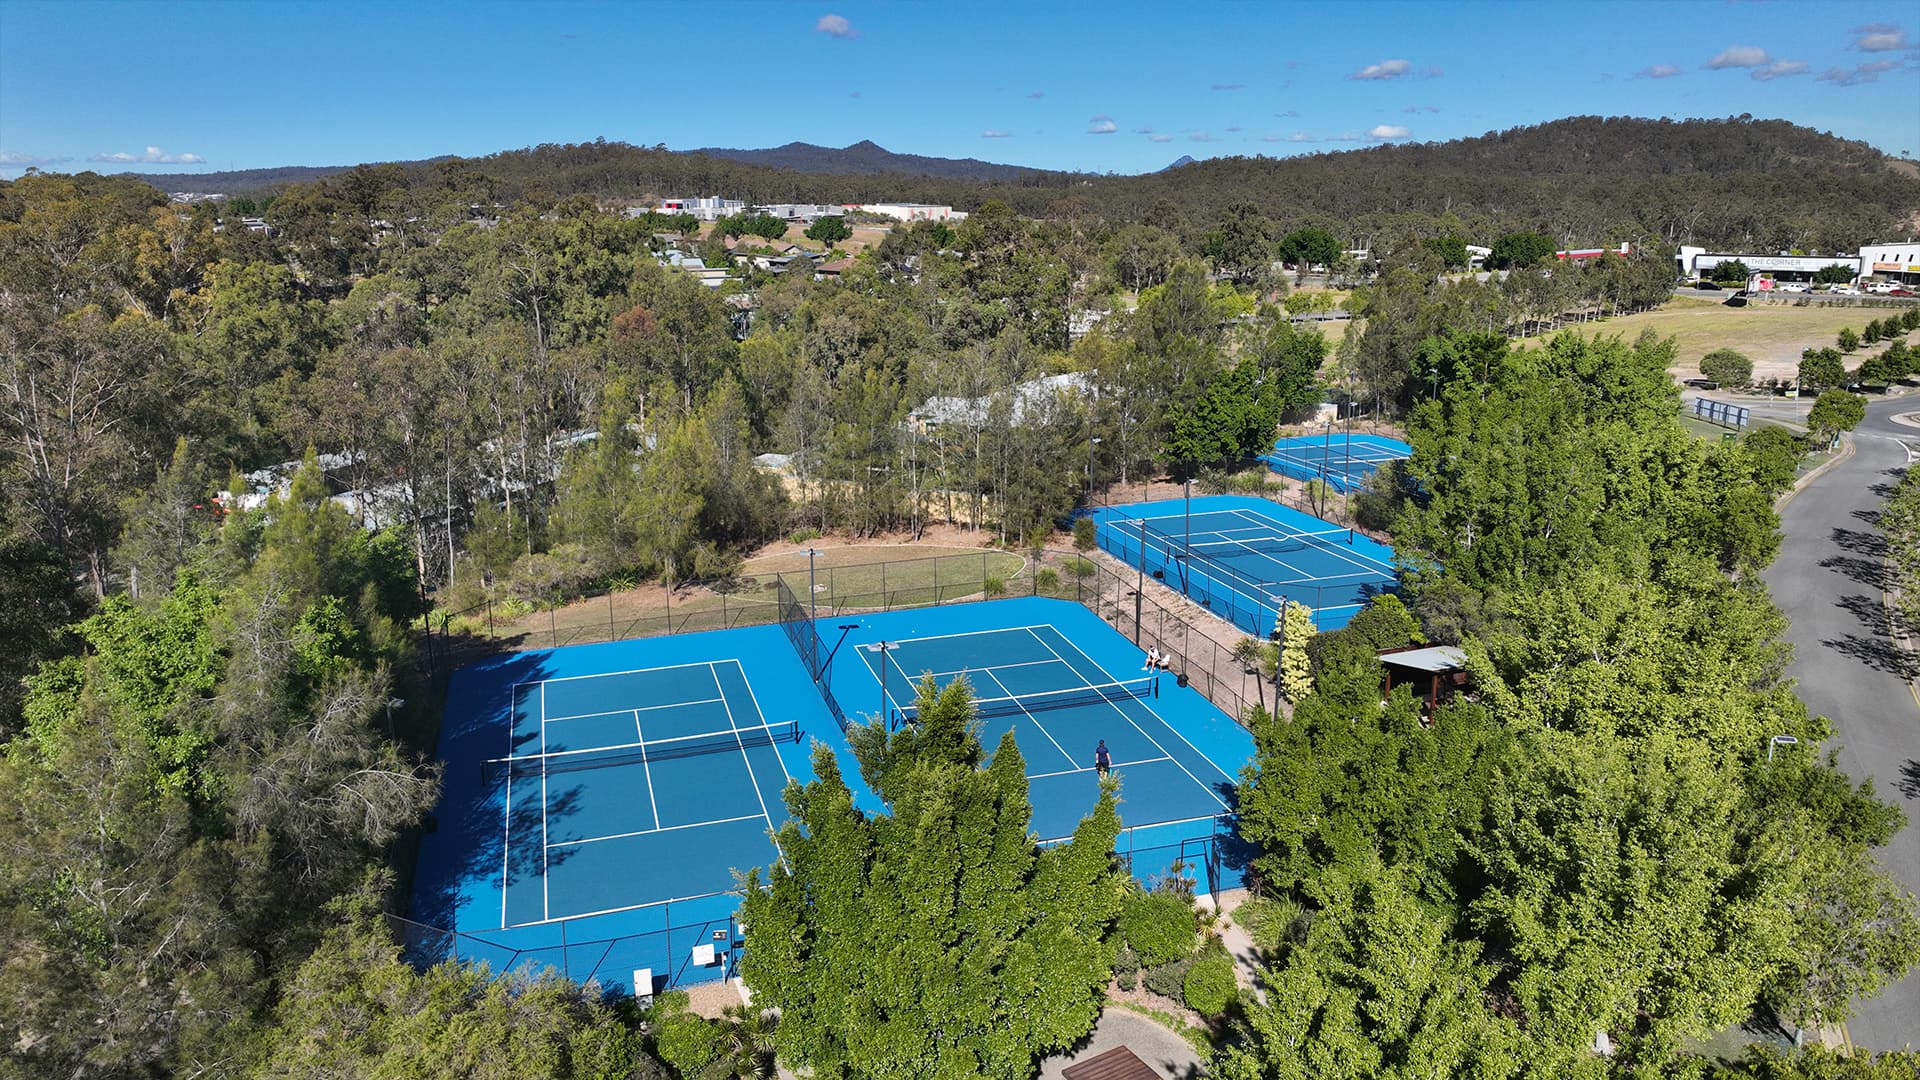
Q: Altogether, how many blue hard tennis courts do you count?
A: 4